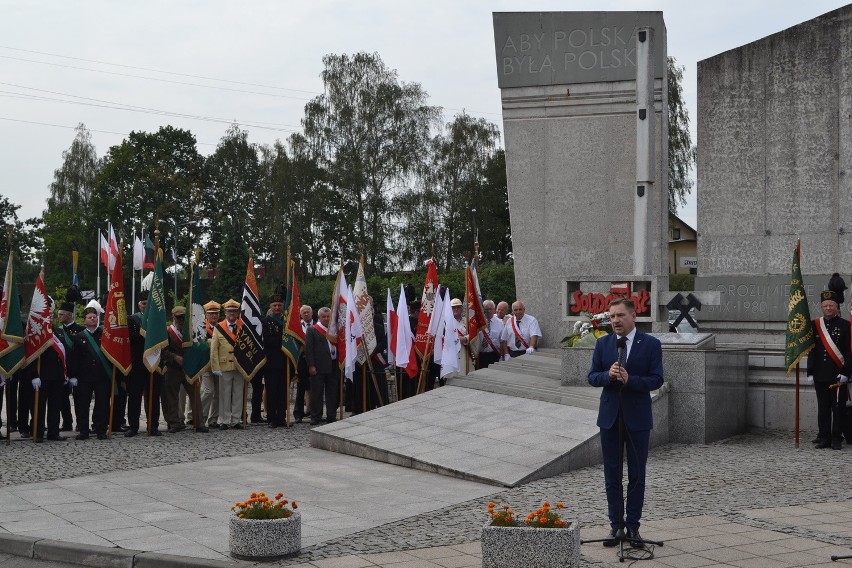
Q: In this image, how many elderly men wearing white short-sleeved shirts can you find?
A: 3